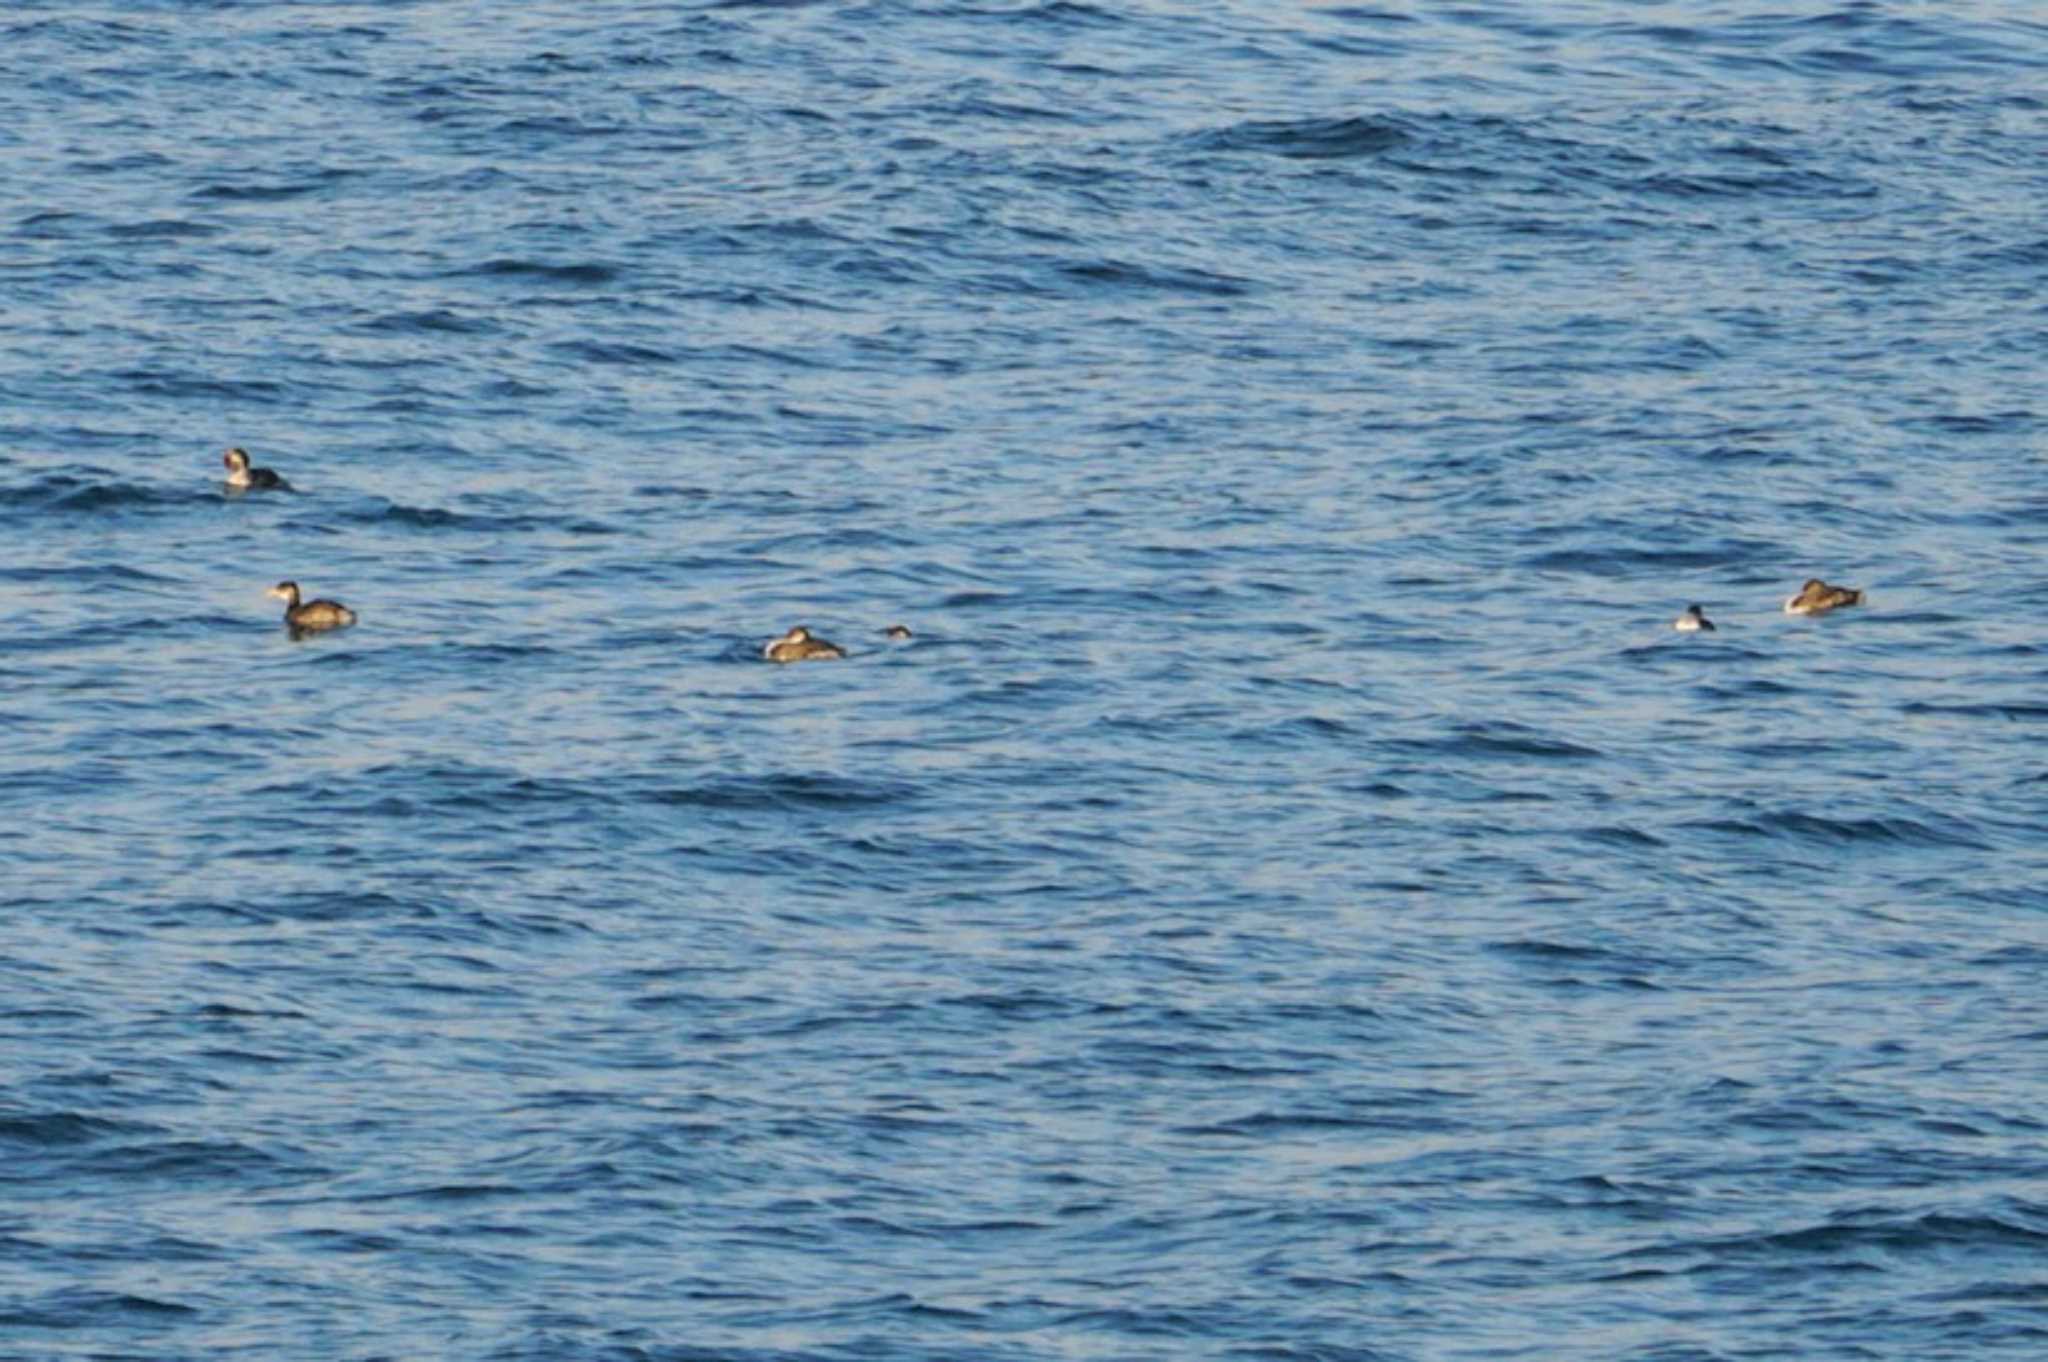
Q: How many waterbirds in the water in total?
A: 6